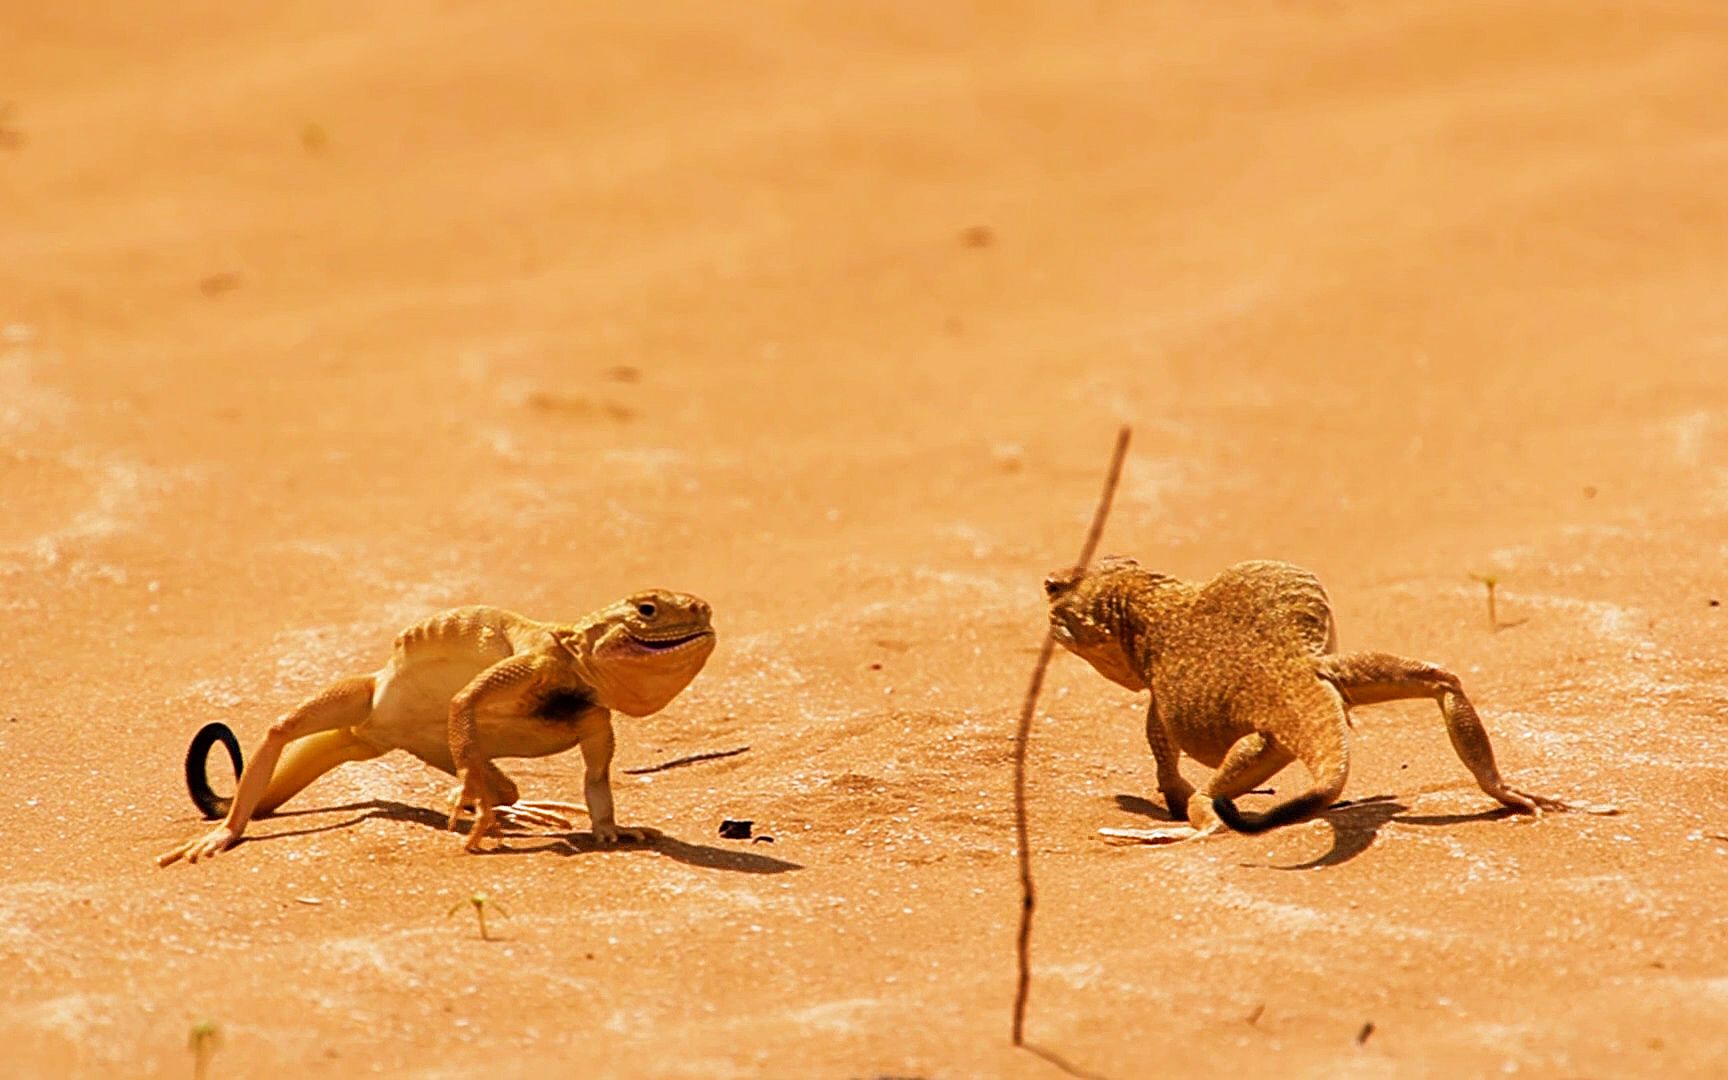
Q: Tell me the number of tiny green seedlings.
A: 3